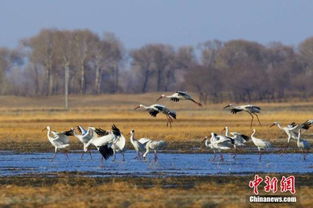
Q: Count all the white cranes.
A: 15